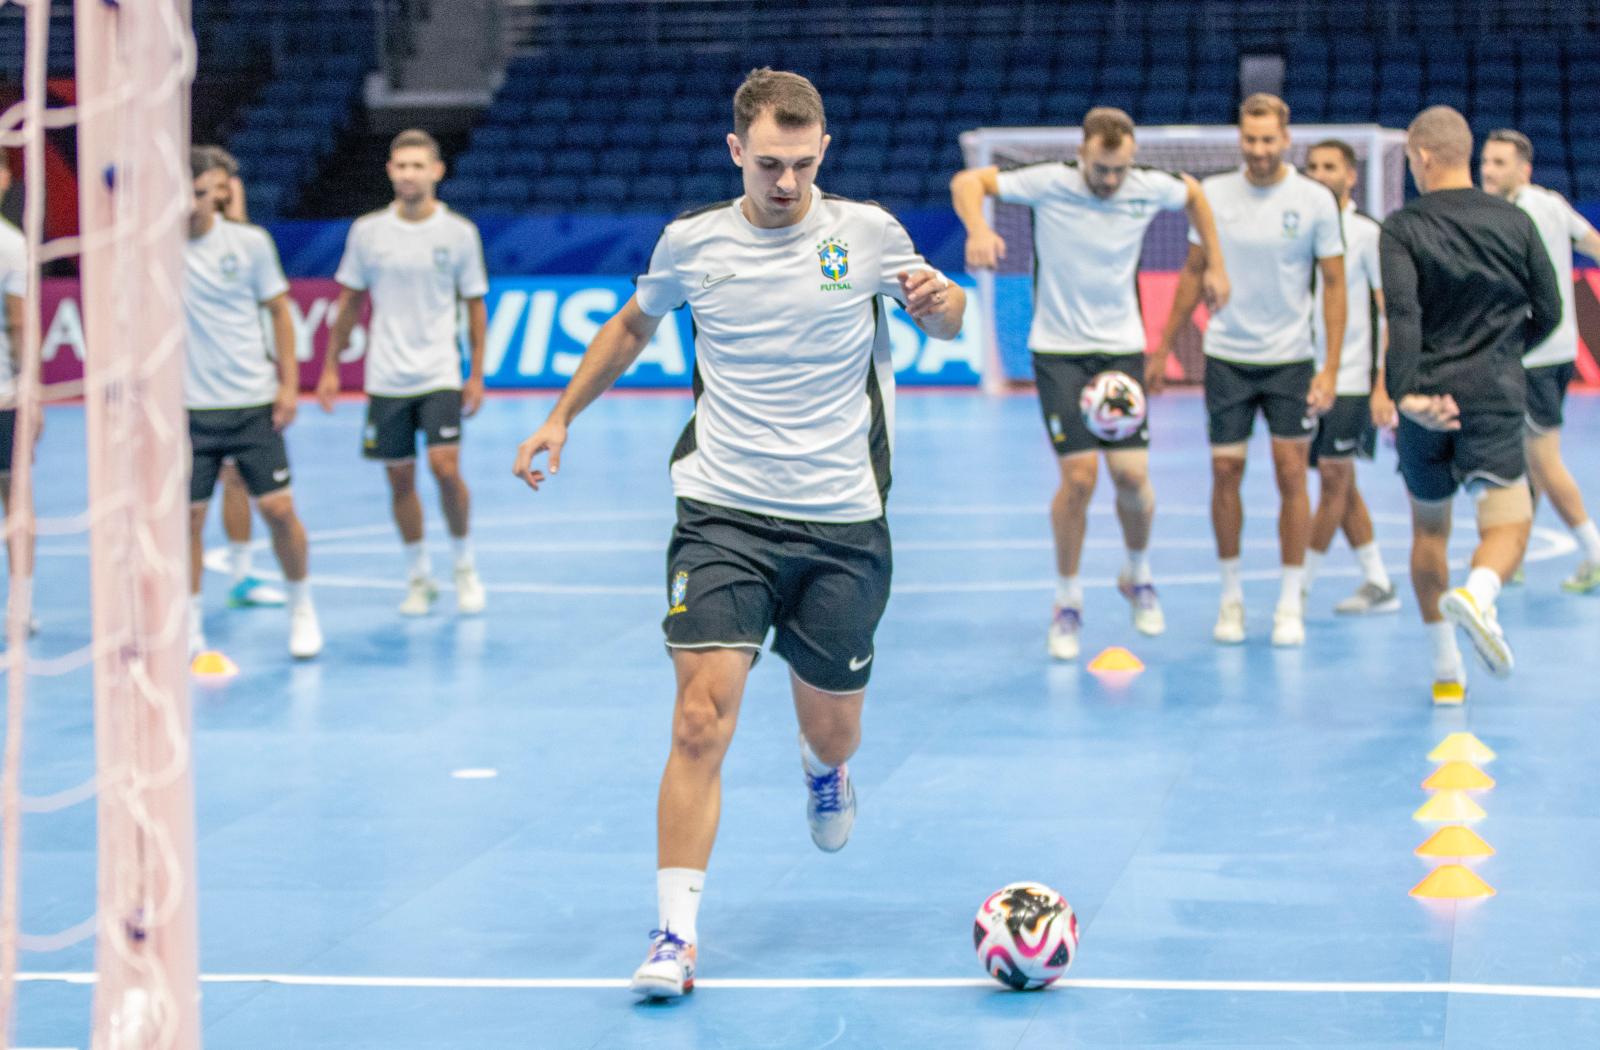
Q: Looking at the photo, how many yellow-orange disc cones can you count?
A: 7